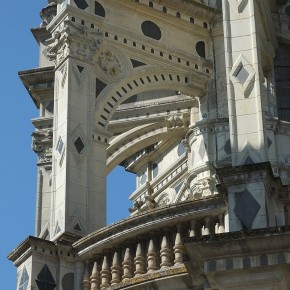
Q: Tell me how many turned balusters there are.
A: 12